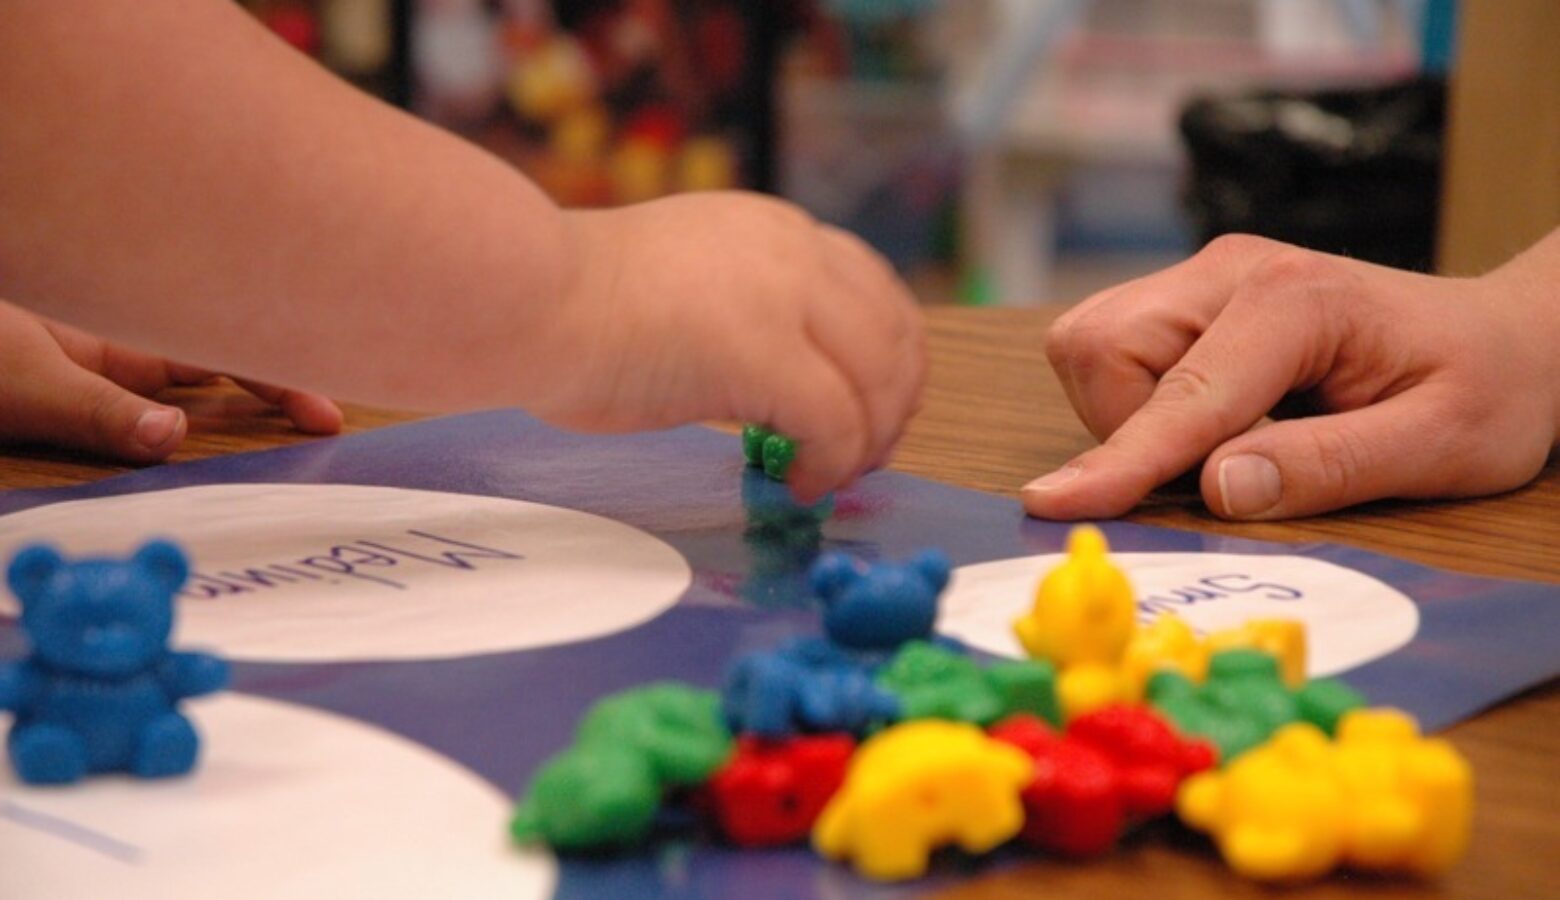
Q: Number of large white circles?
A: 3